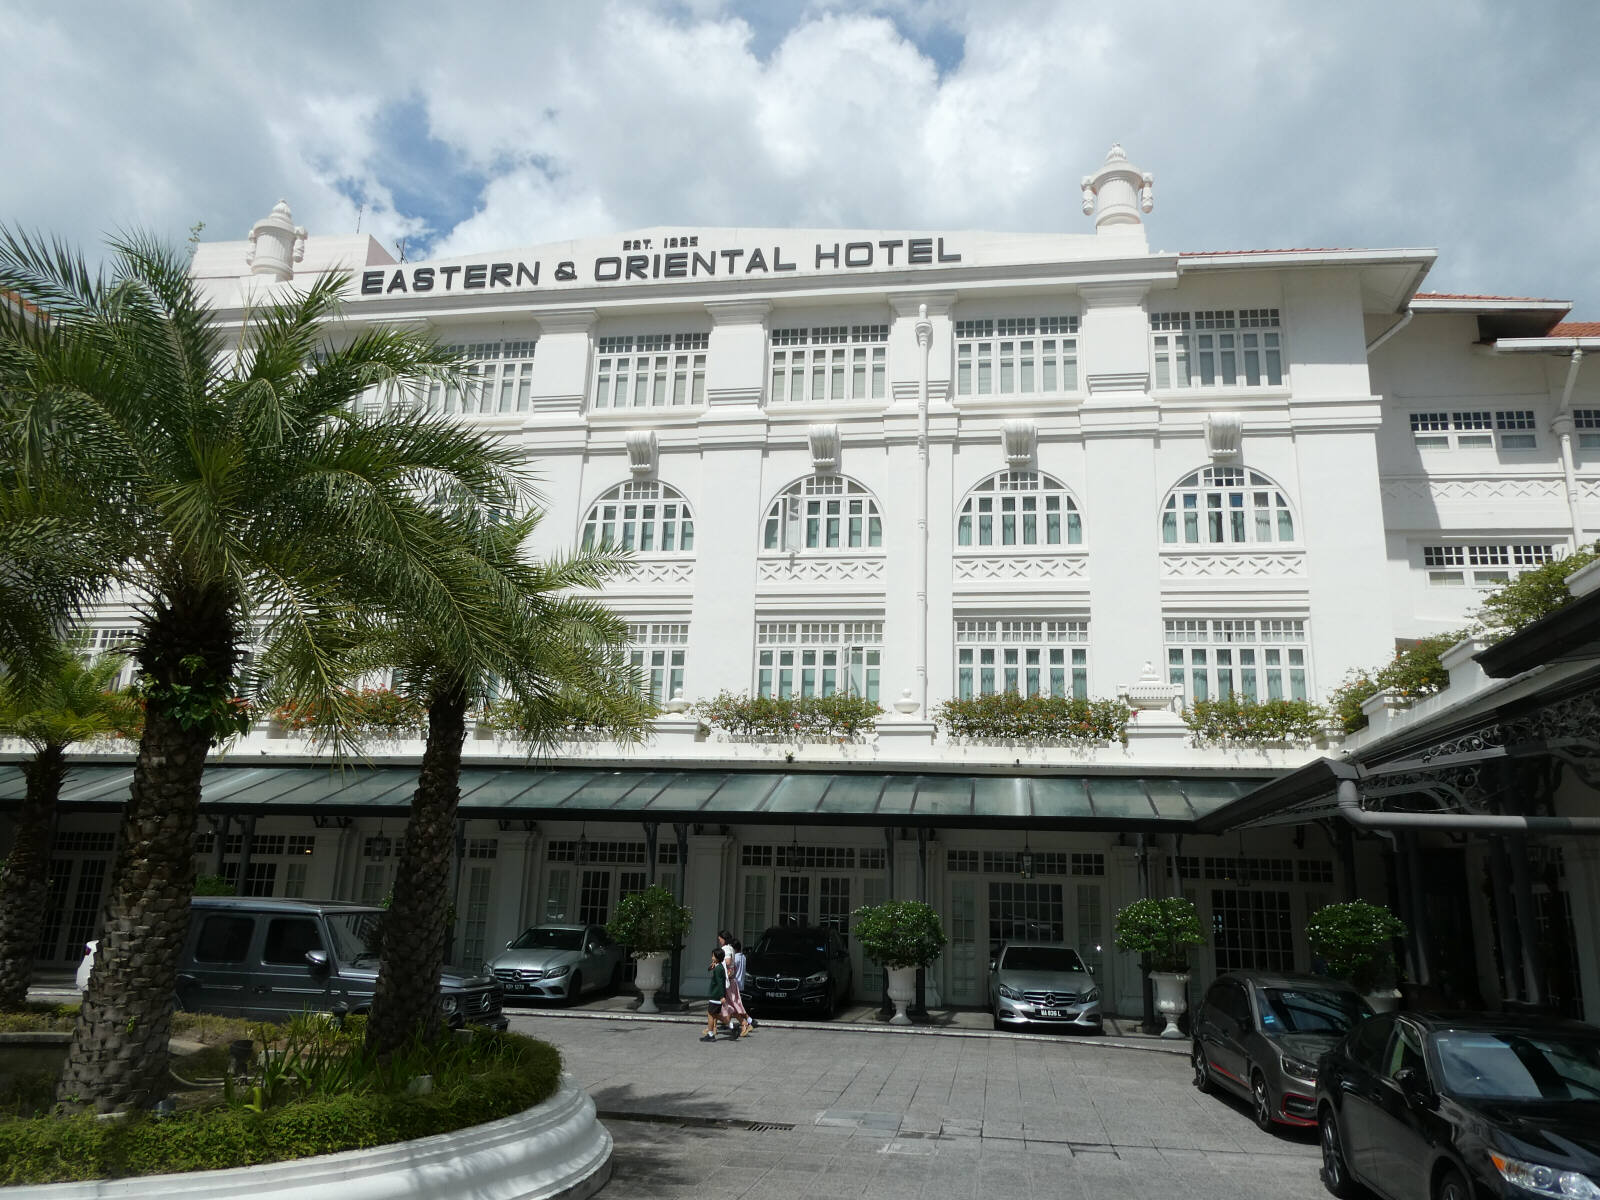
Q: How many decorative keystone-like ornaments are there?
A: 4